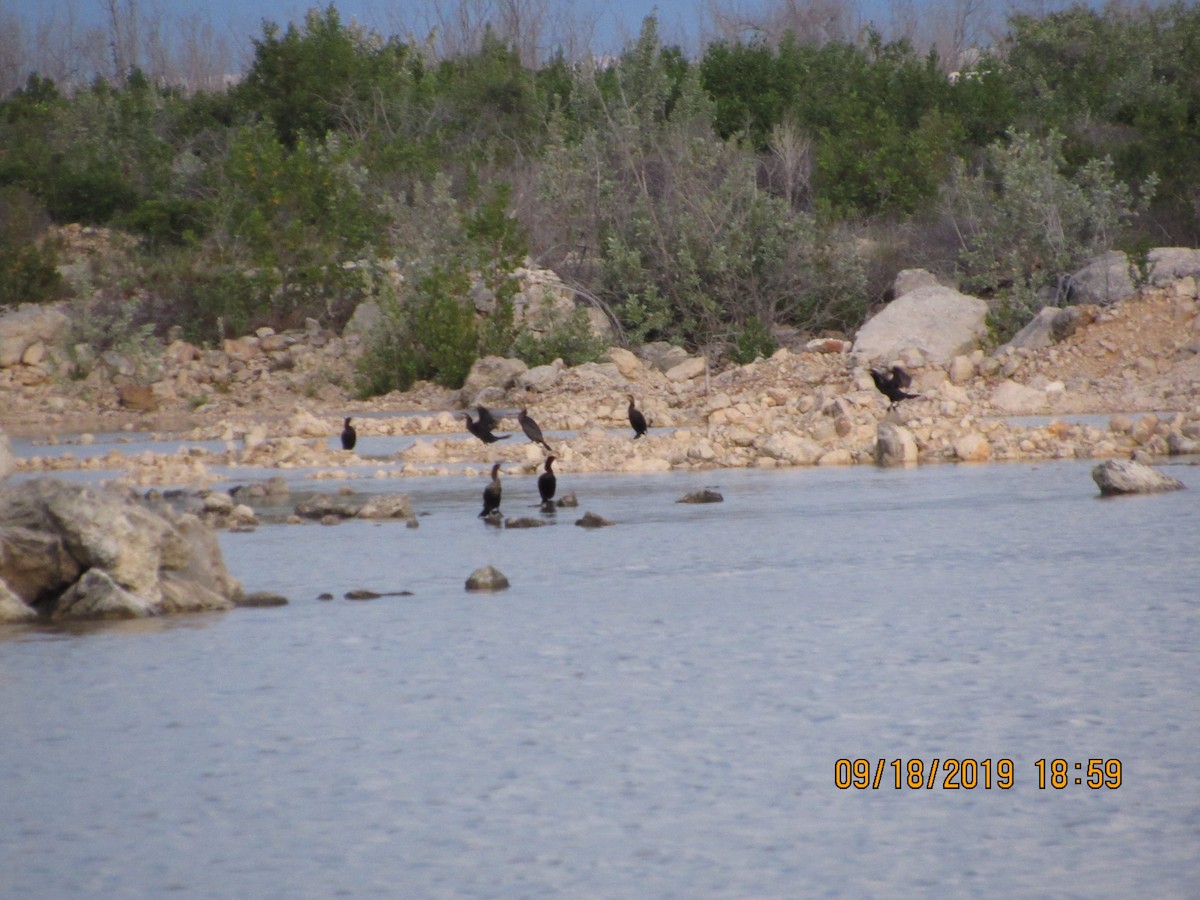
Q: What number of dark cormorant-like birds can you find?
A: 7